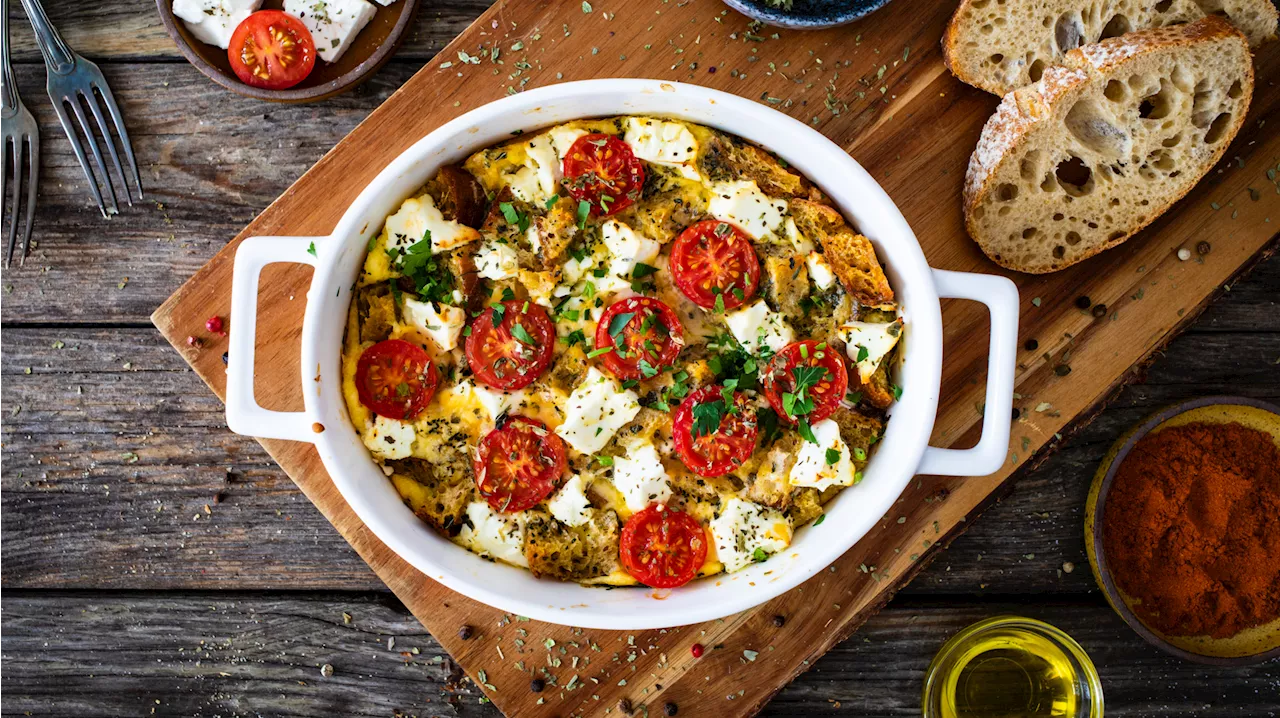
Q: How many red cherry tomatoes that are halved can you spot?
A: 10